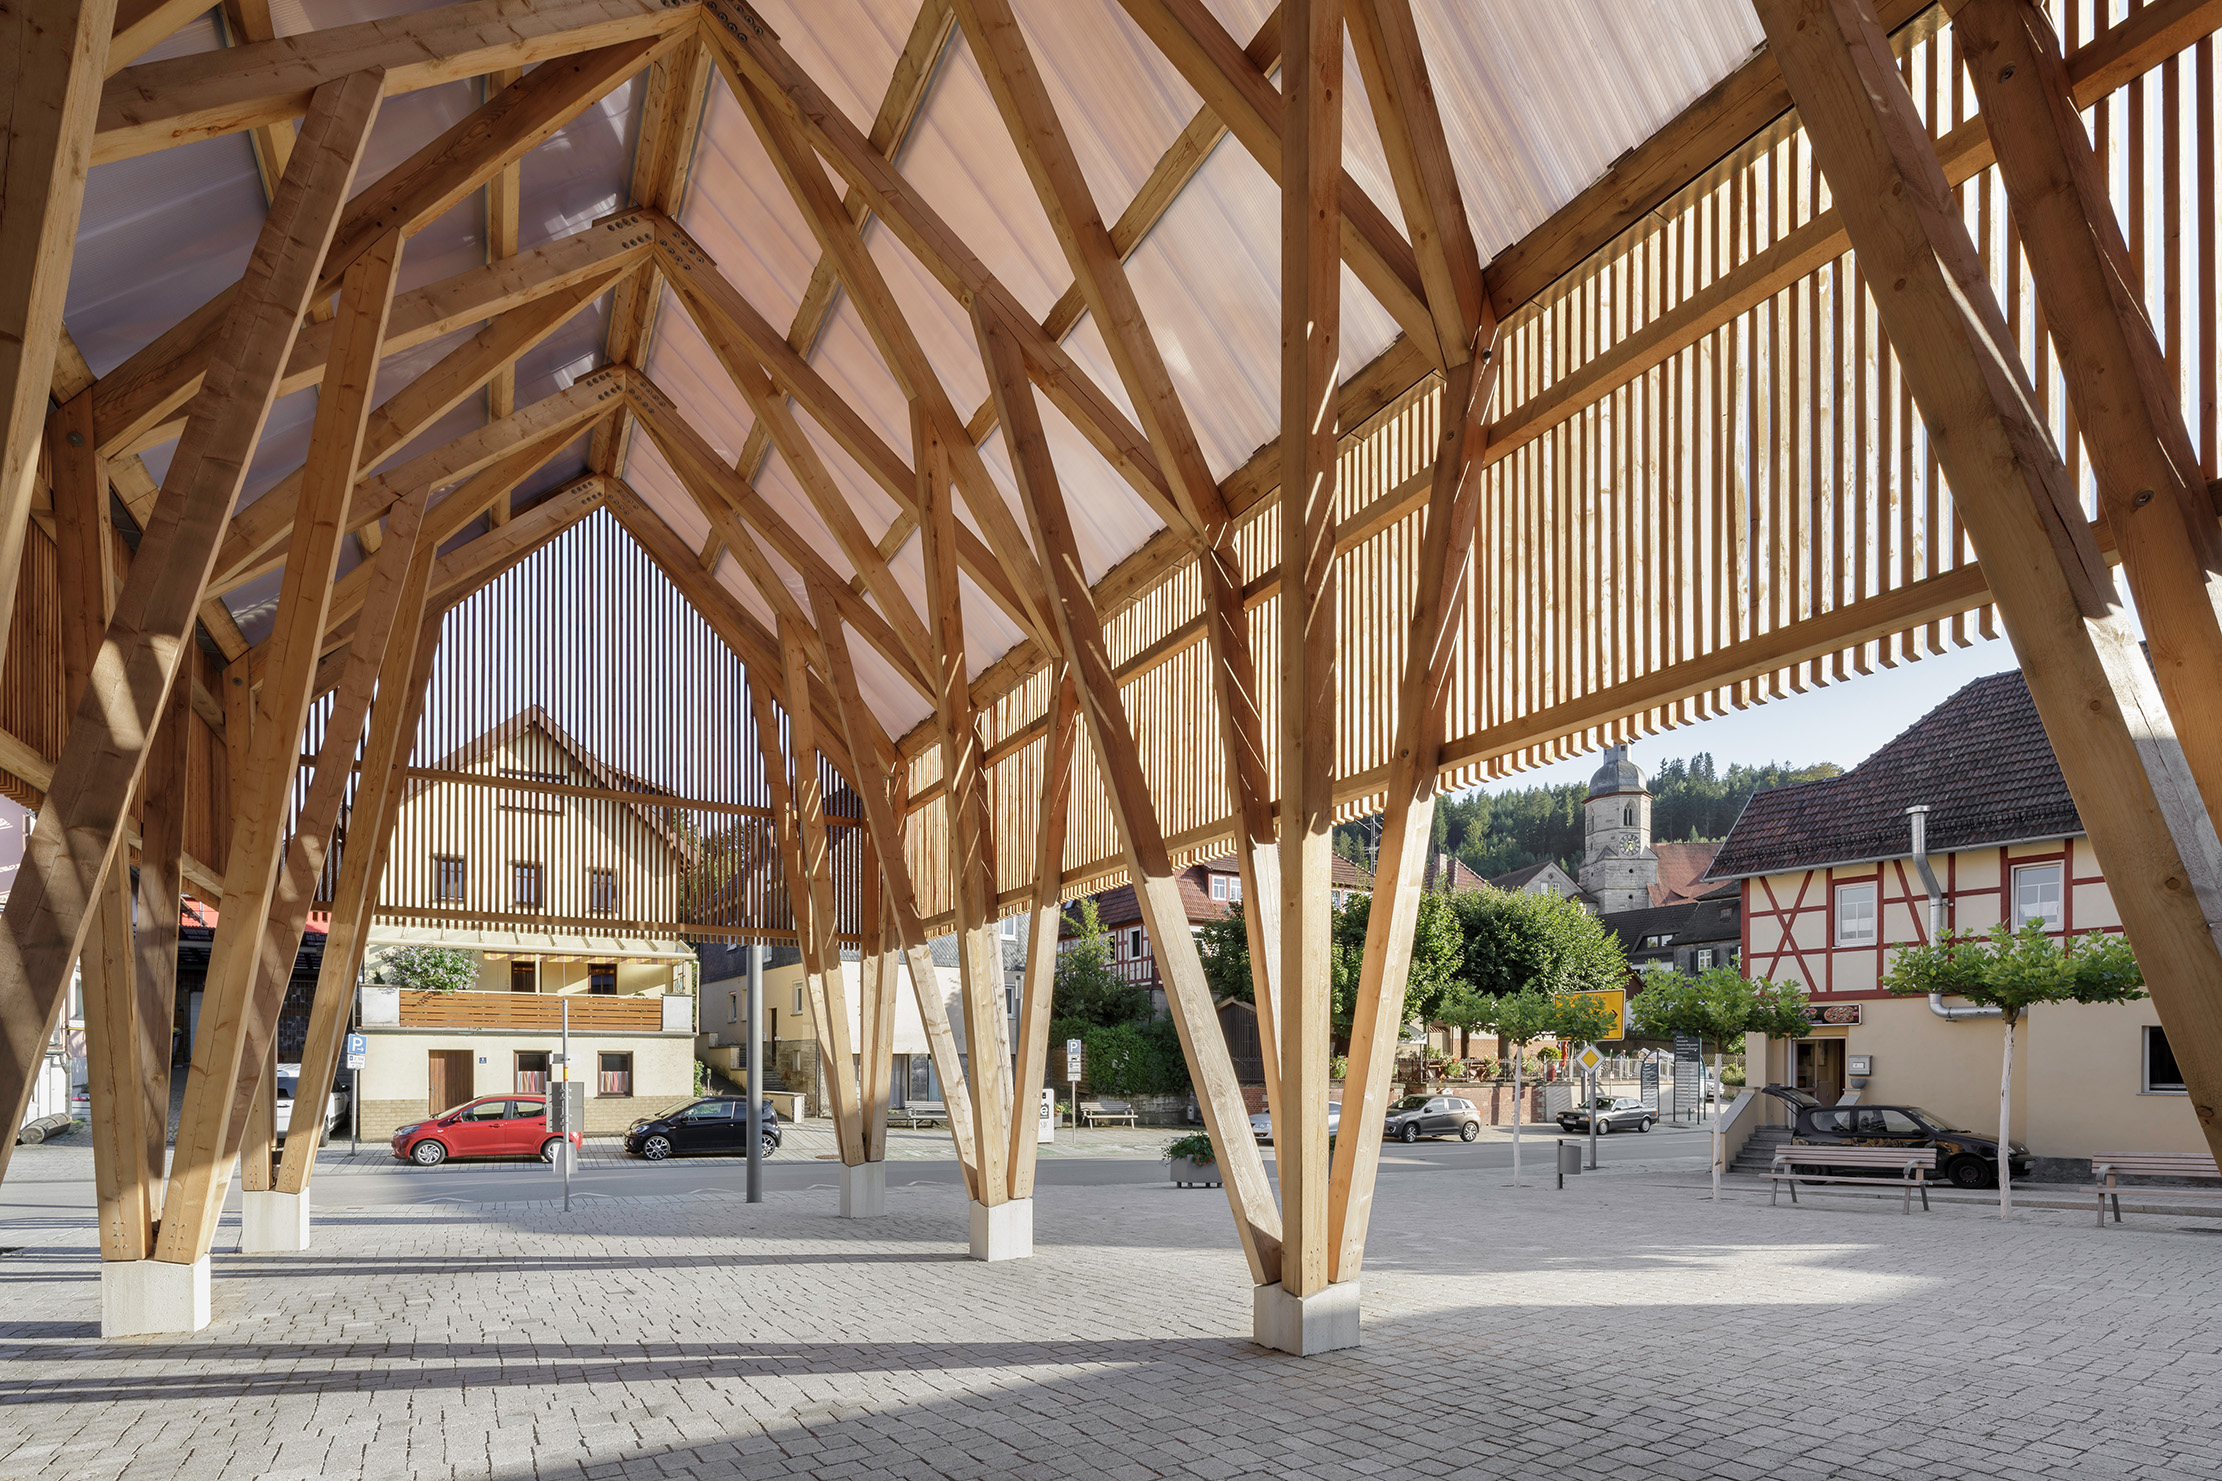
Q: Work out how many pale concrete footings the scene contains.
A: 5